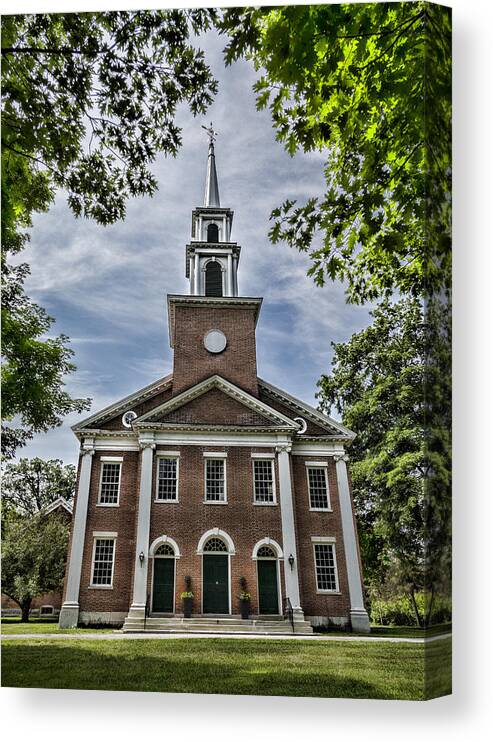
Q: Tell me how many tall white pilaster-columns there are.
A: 4